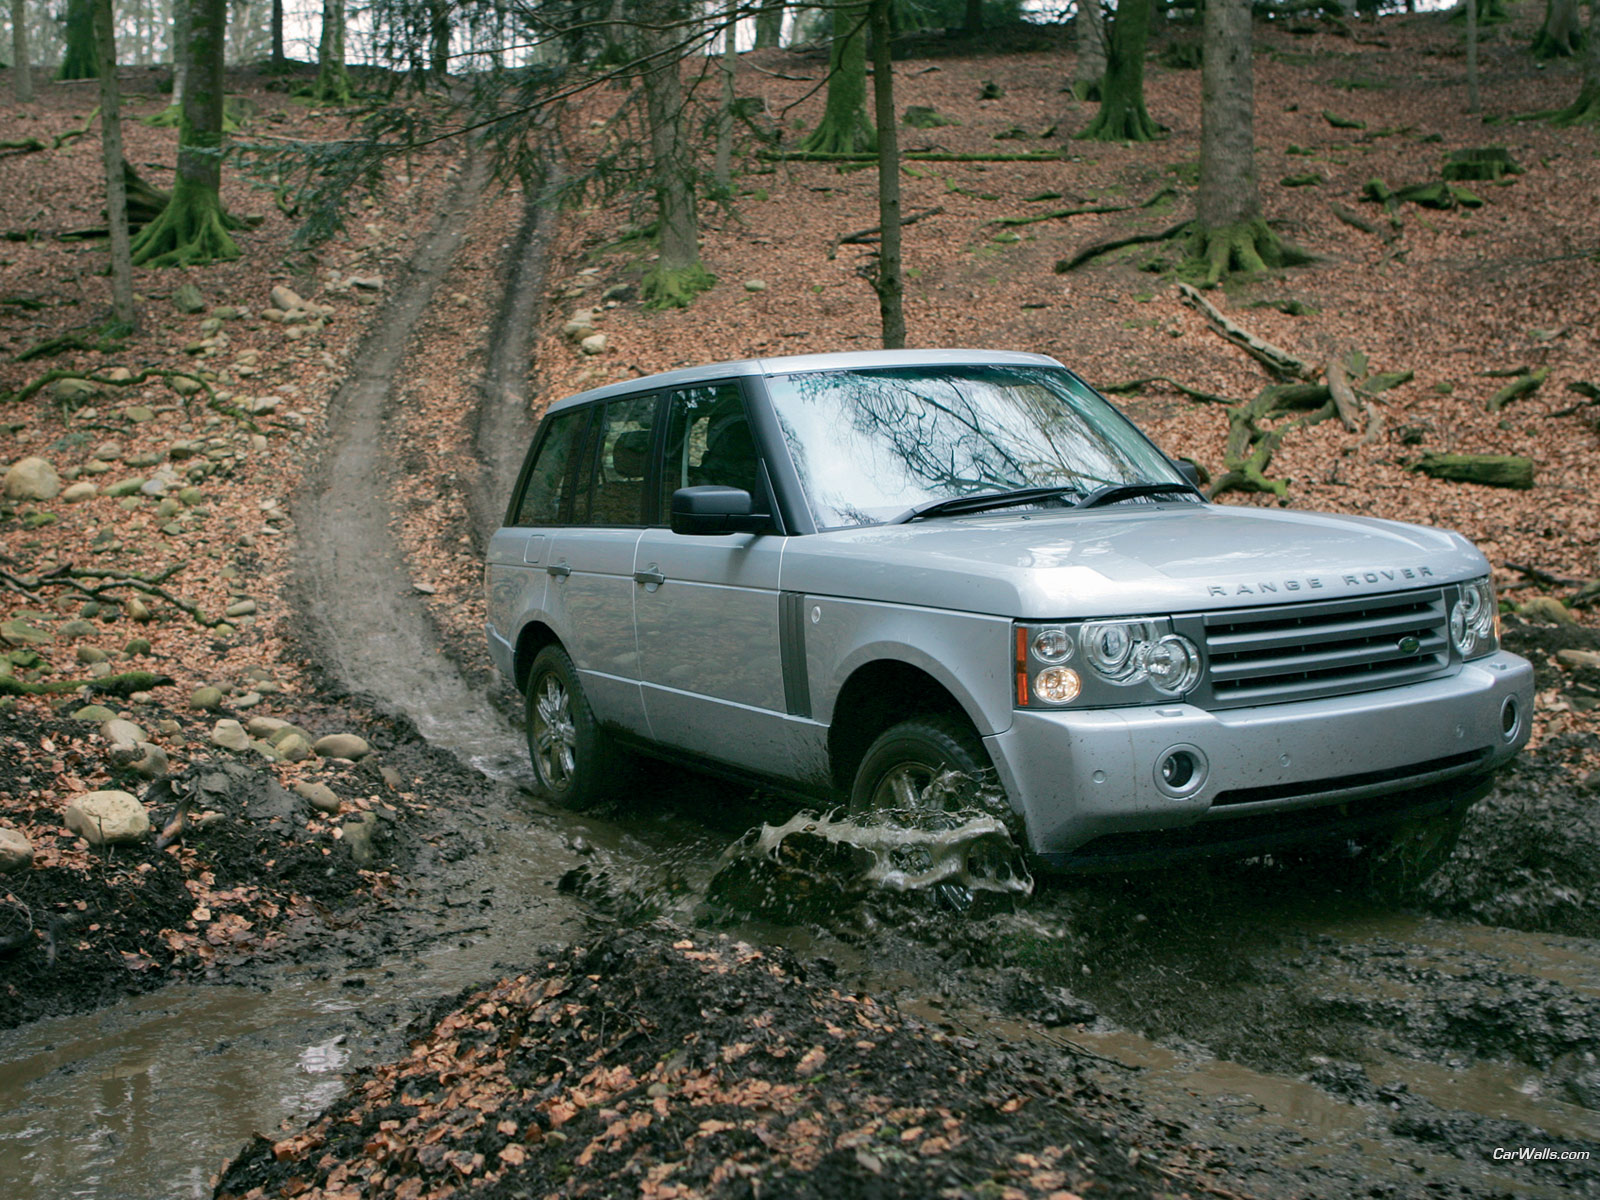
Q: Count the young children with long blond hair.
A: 0